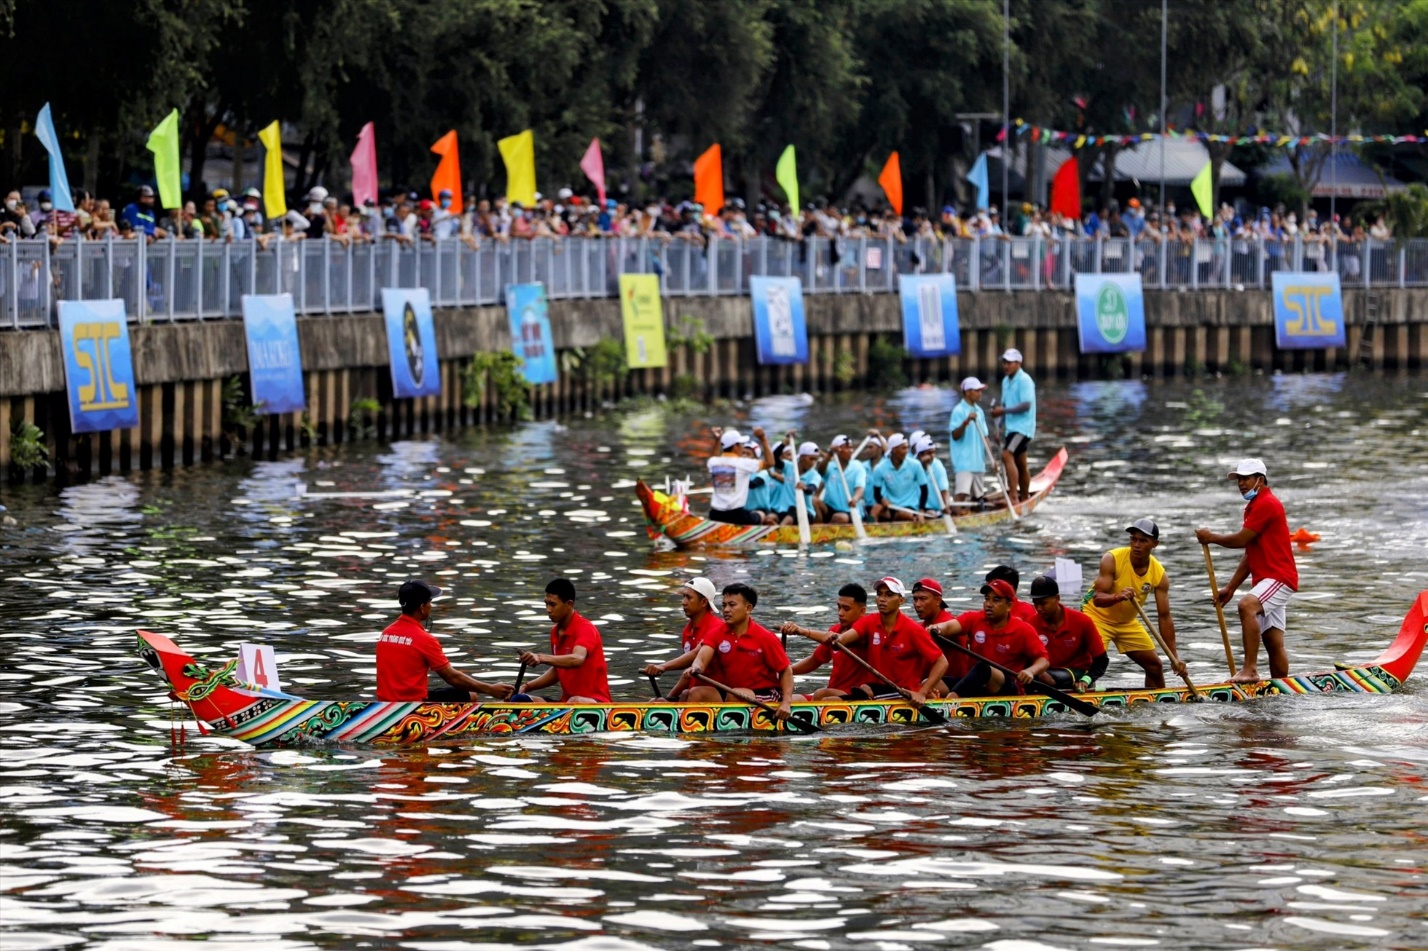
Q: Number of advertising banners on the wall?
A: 9